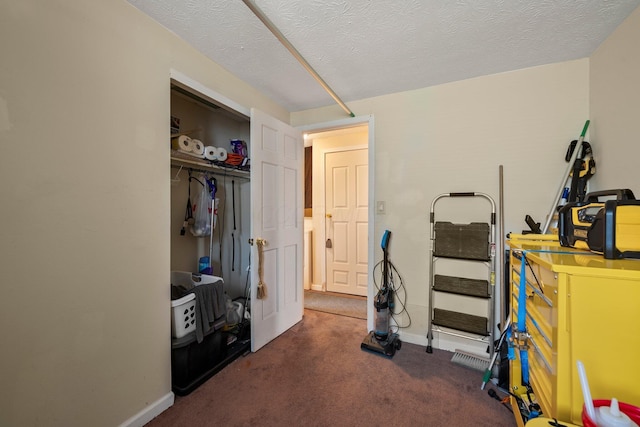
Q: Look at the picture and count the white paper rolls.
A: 4